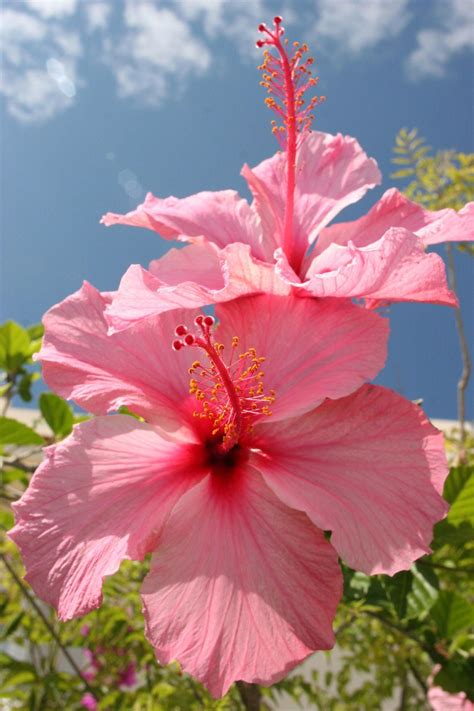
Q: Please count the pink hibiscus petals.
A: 10